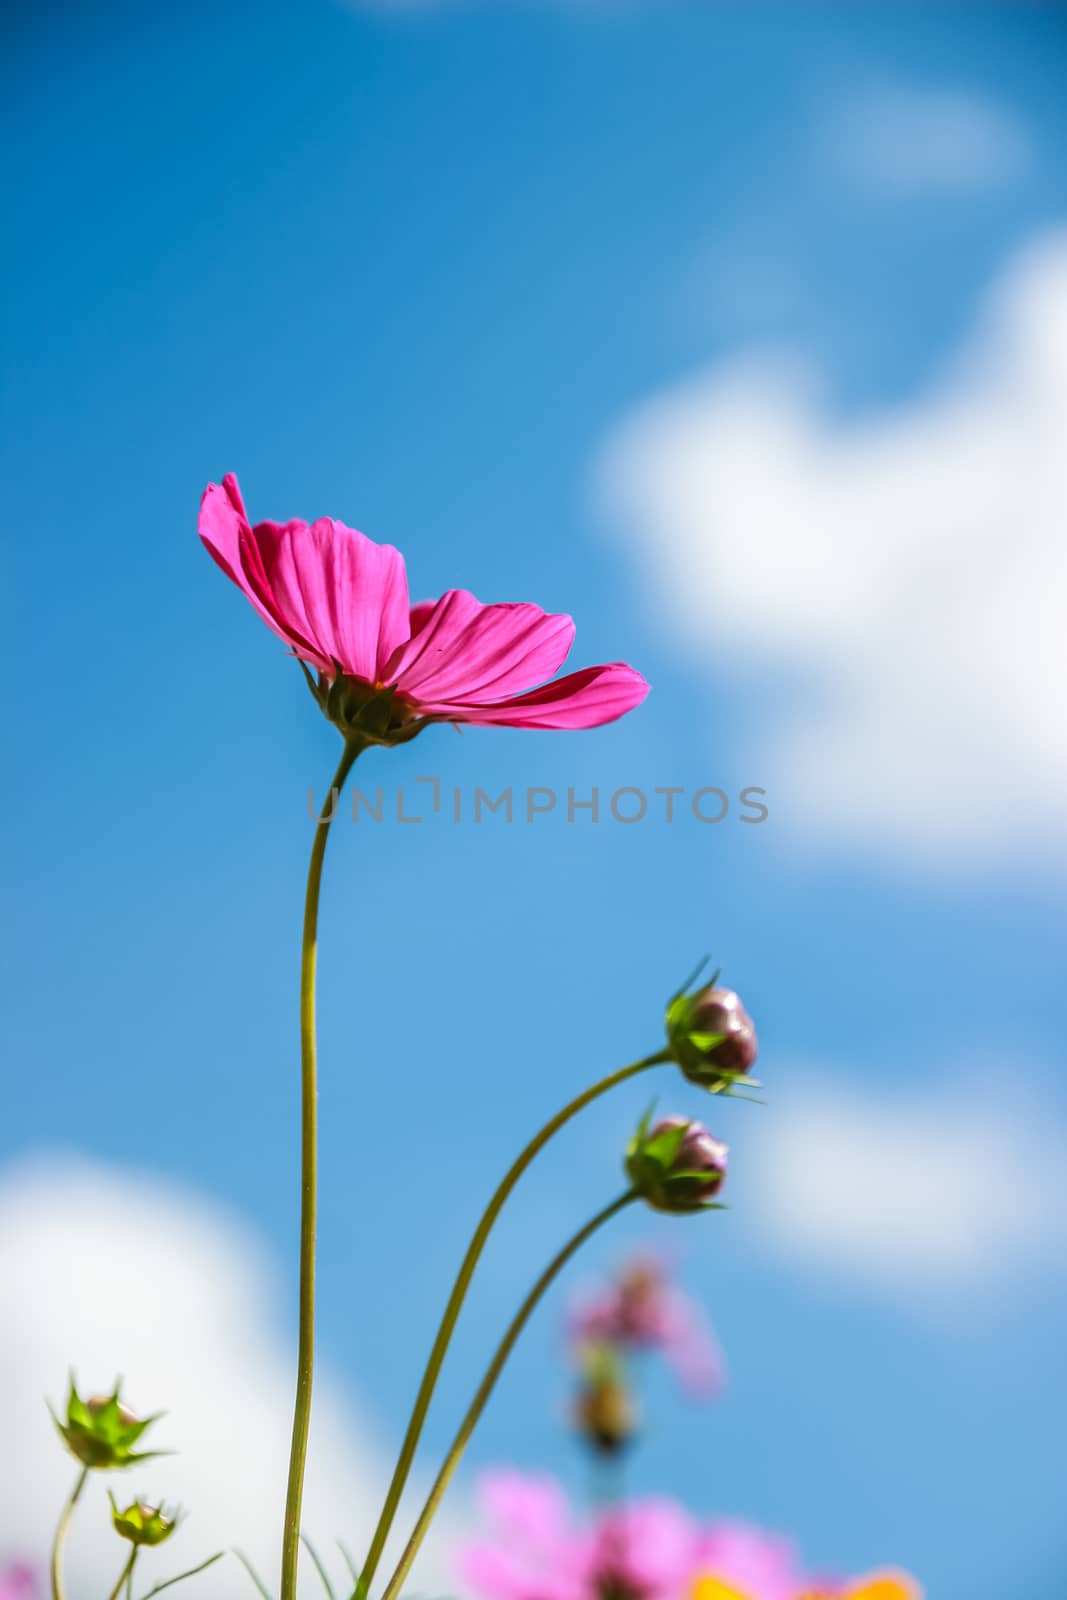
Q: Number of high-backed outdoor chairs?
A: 0